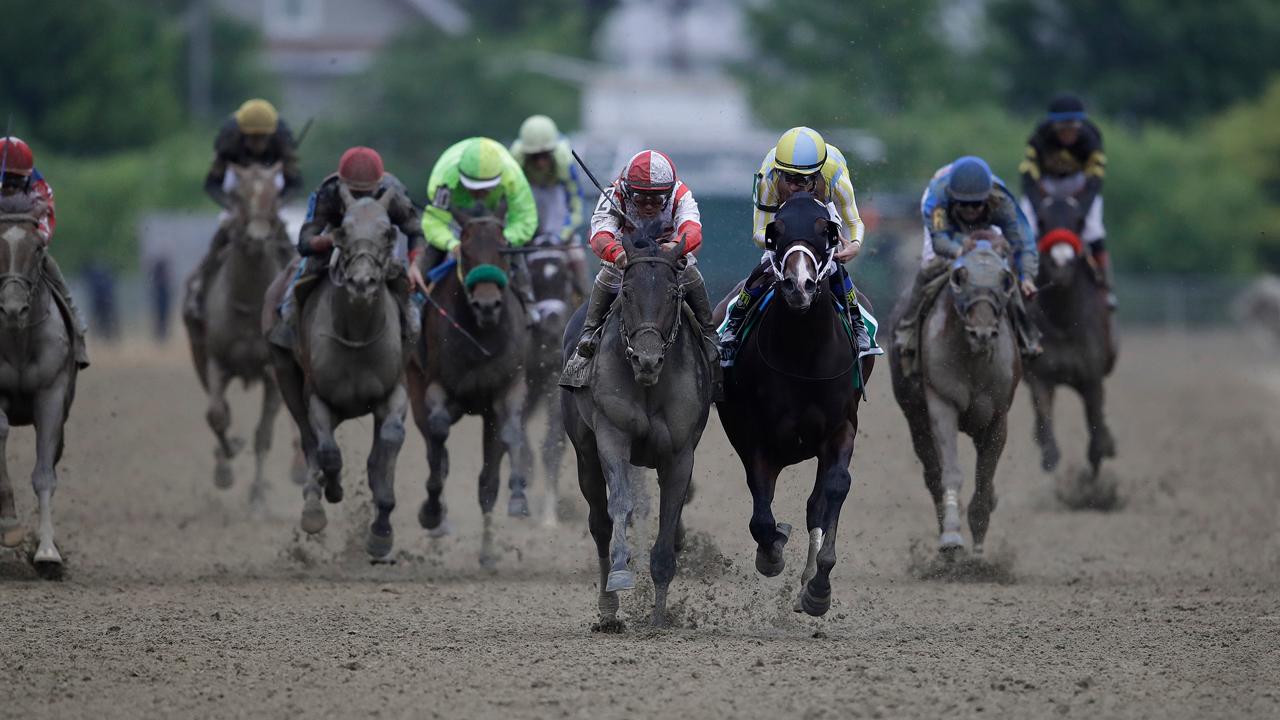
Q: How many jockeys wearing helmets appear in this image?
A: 9